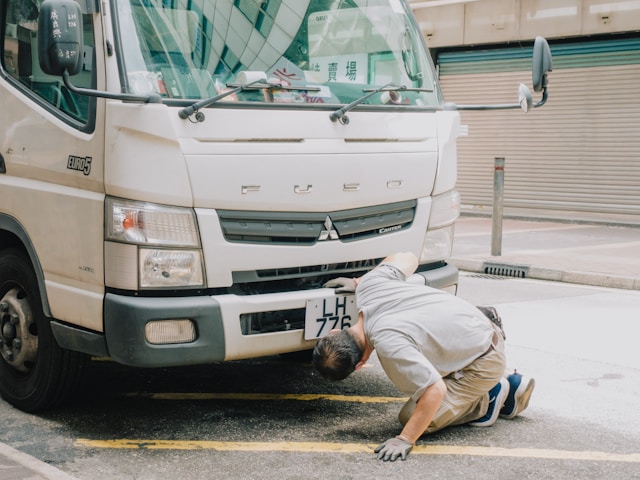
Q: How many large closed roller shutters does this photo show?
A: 1